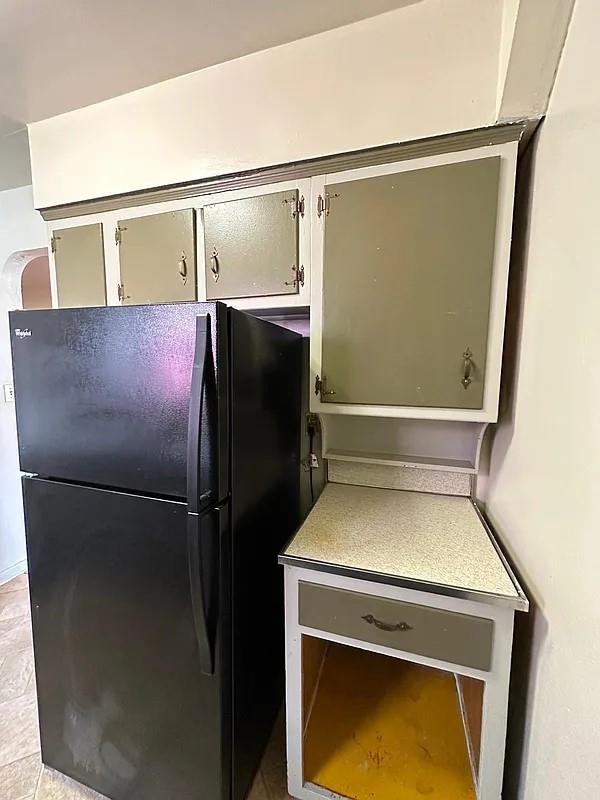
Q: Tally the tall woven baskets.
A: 0